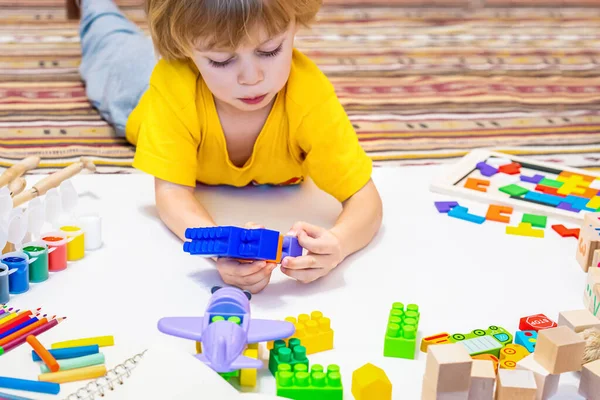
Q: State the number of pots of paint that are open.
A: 6